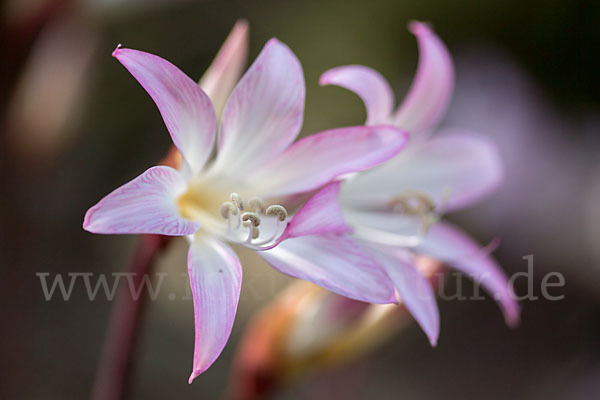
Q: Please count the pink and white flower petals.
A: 12